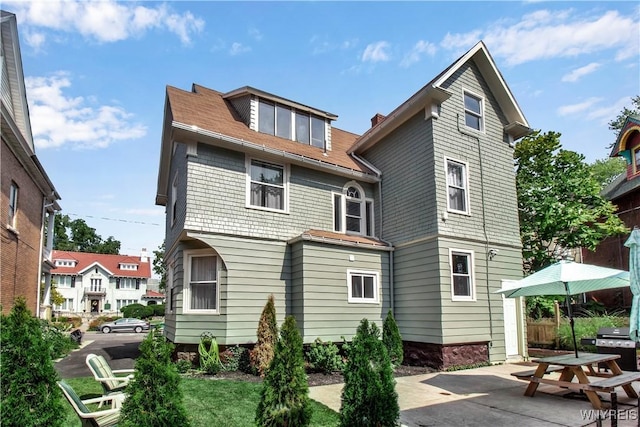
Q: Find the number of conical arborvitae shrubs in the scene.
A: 6